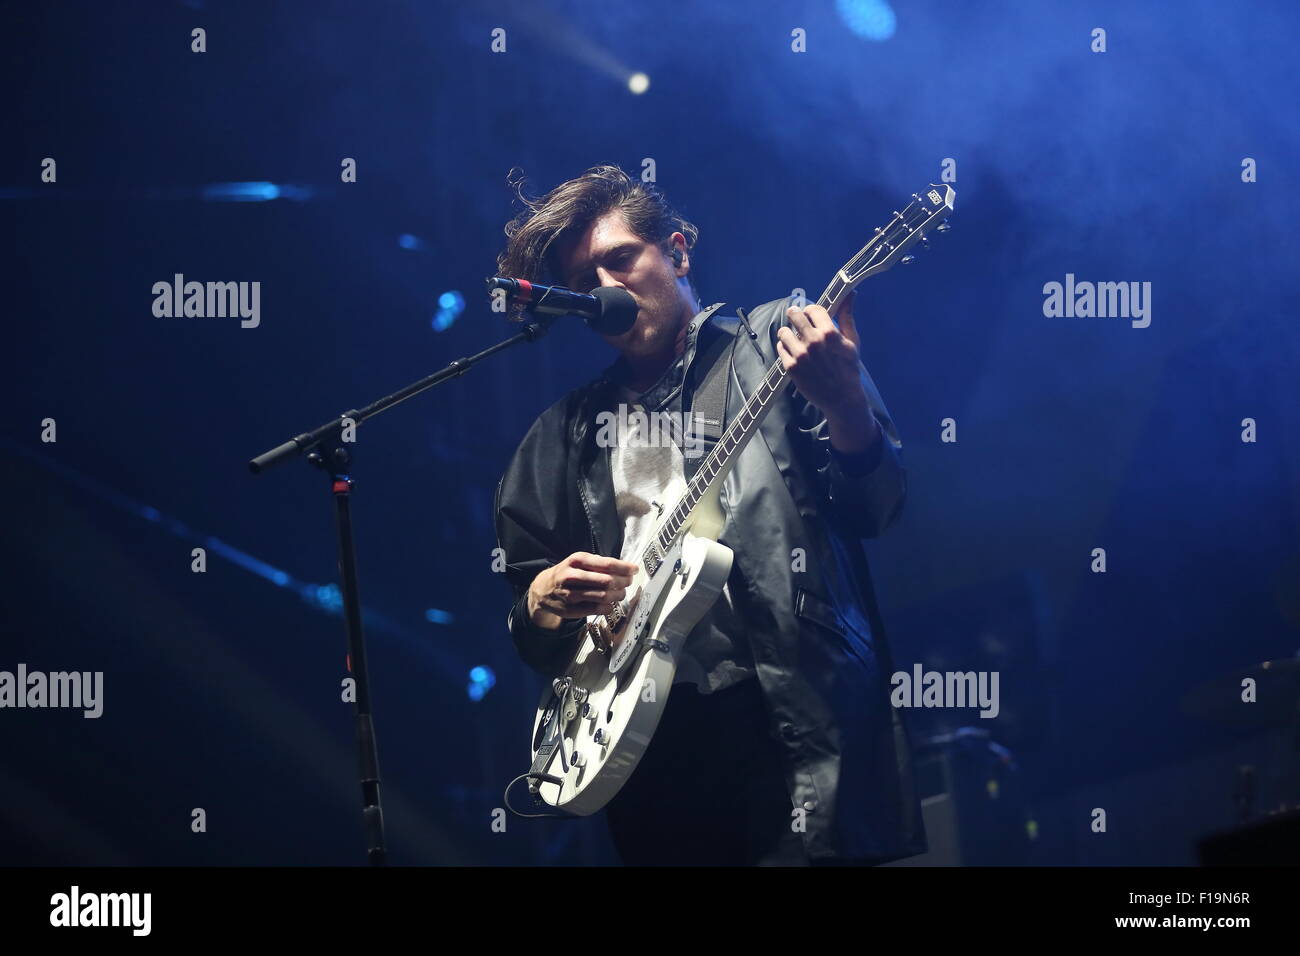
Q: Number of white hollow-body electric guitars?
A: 1